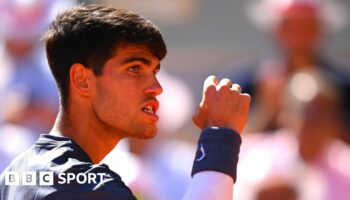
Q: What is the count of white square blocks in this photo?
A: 3